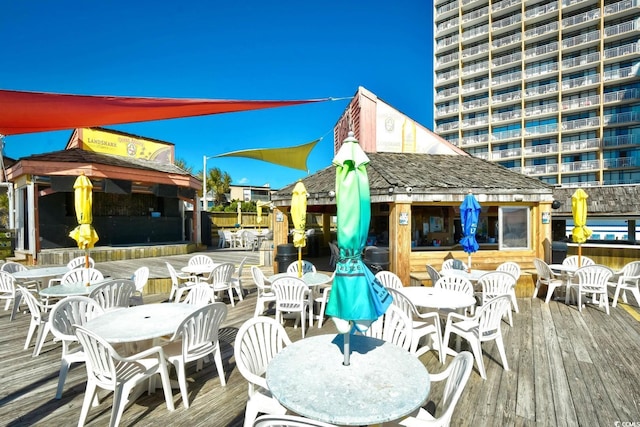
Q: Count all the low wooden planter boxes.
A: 0